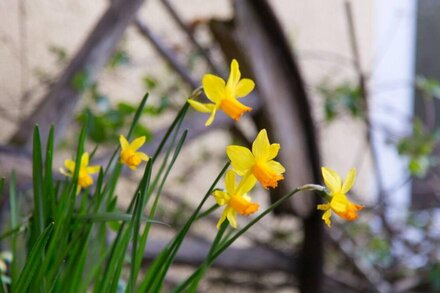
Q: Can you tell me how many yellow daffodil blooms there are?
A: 6